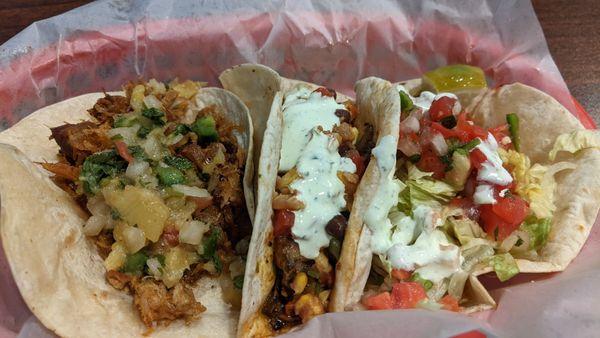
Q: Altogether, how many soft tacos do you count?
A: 3